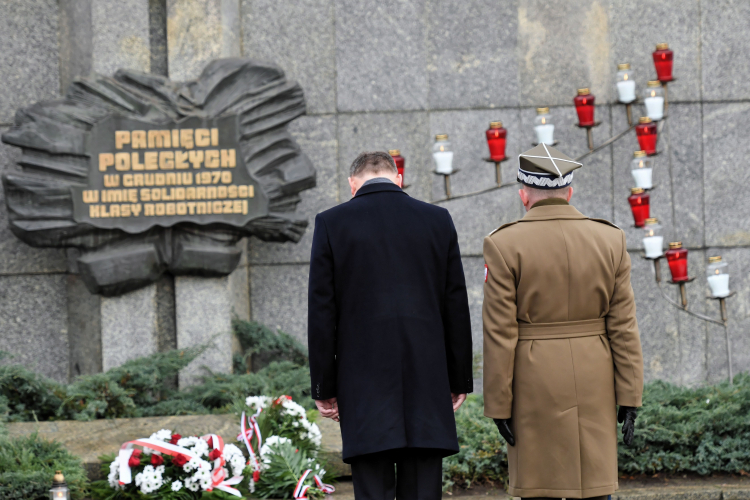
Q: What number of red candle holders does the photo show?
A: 7